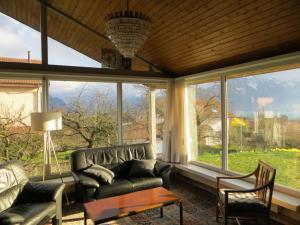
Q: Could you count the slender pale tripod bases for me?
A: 1